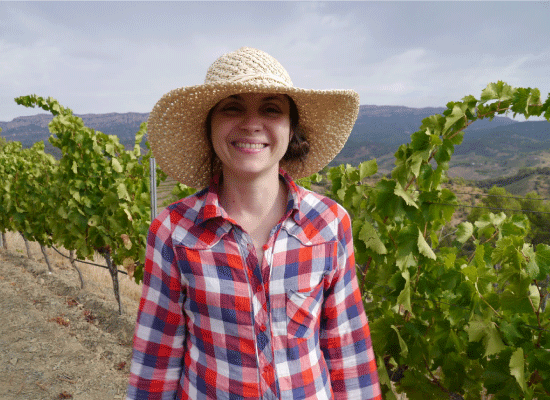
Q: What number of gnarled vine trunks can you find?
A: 5